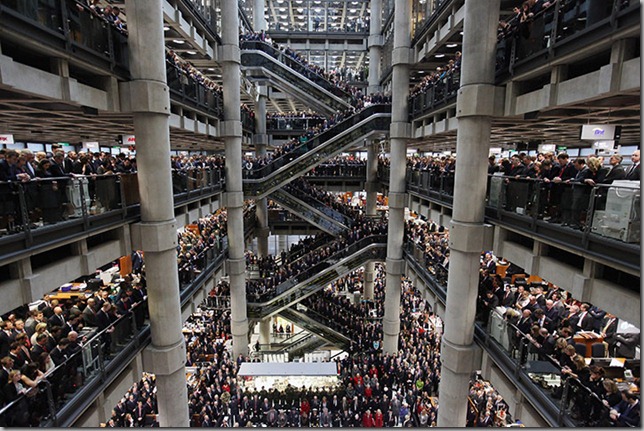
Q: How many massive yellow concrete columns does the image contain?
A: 0